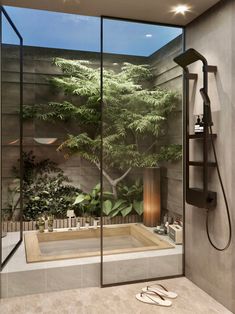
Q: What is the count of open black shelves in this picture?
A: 2